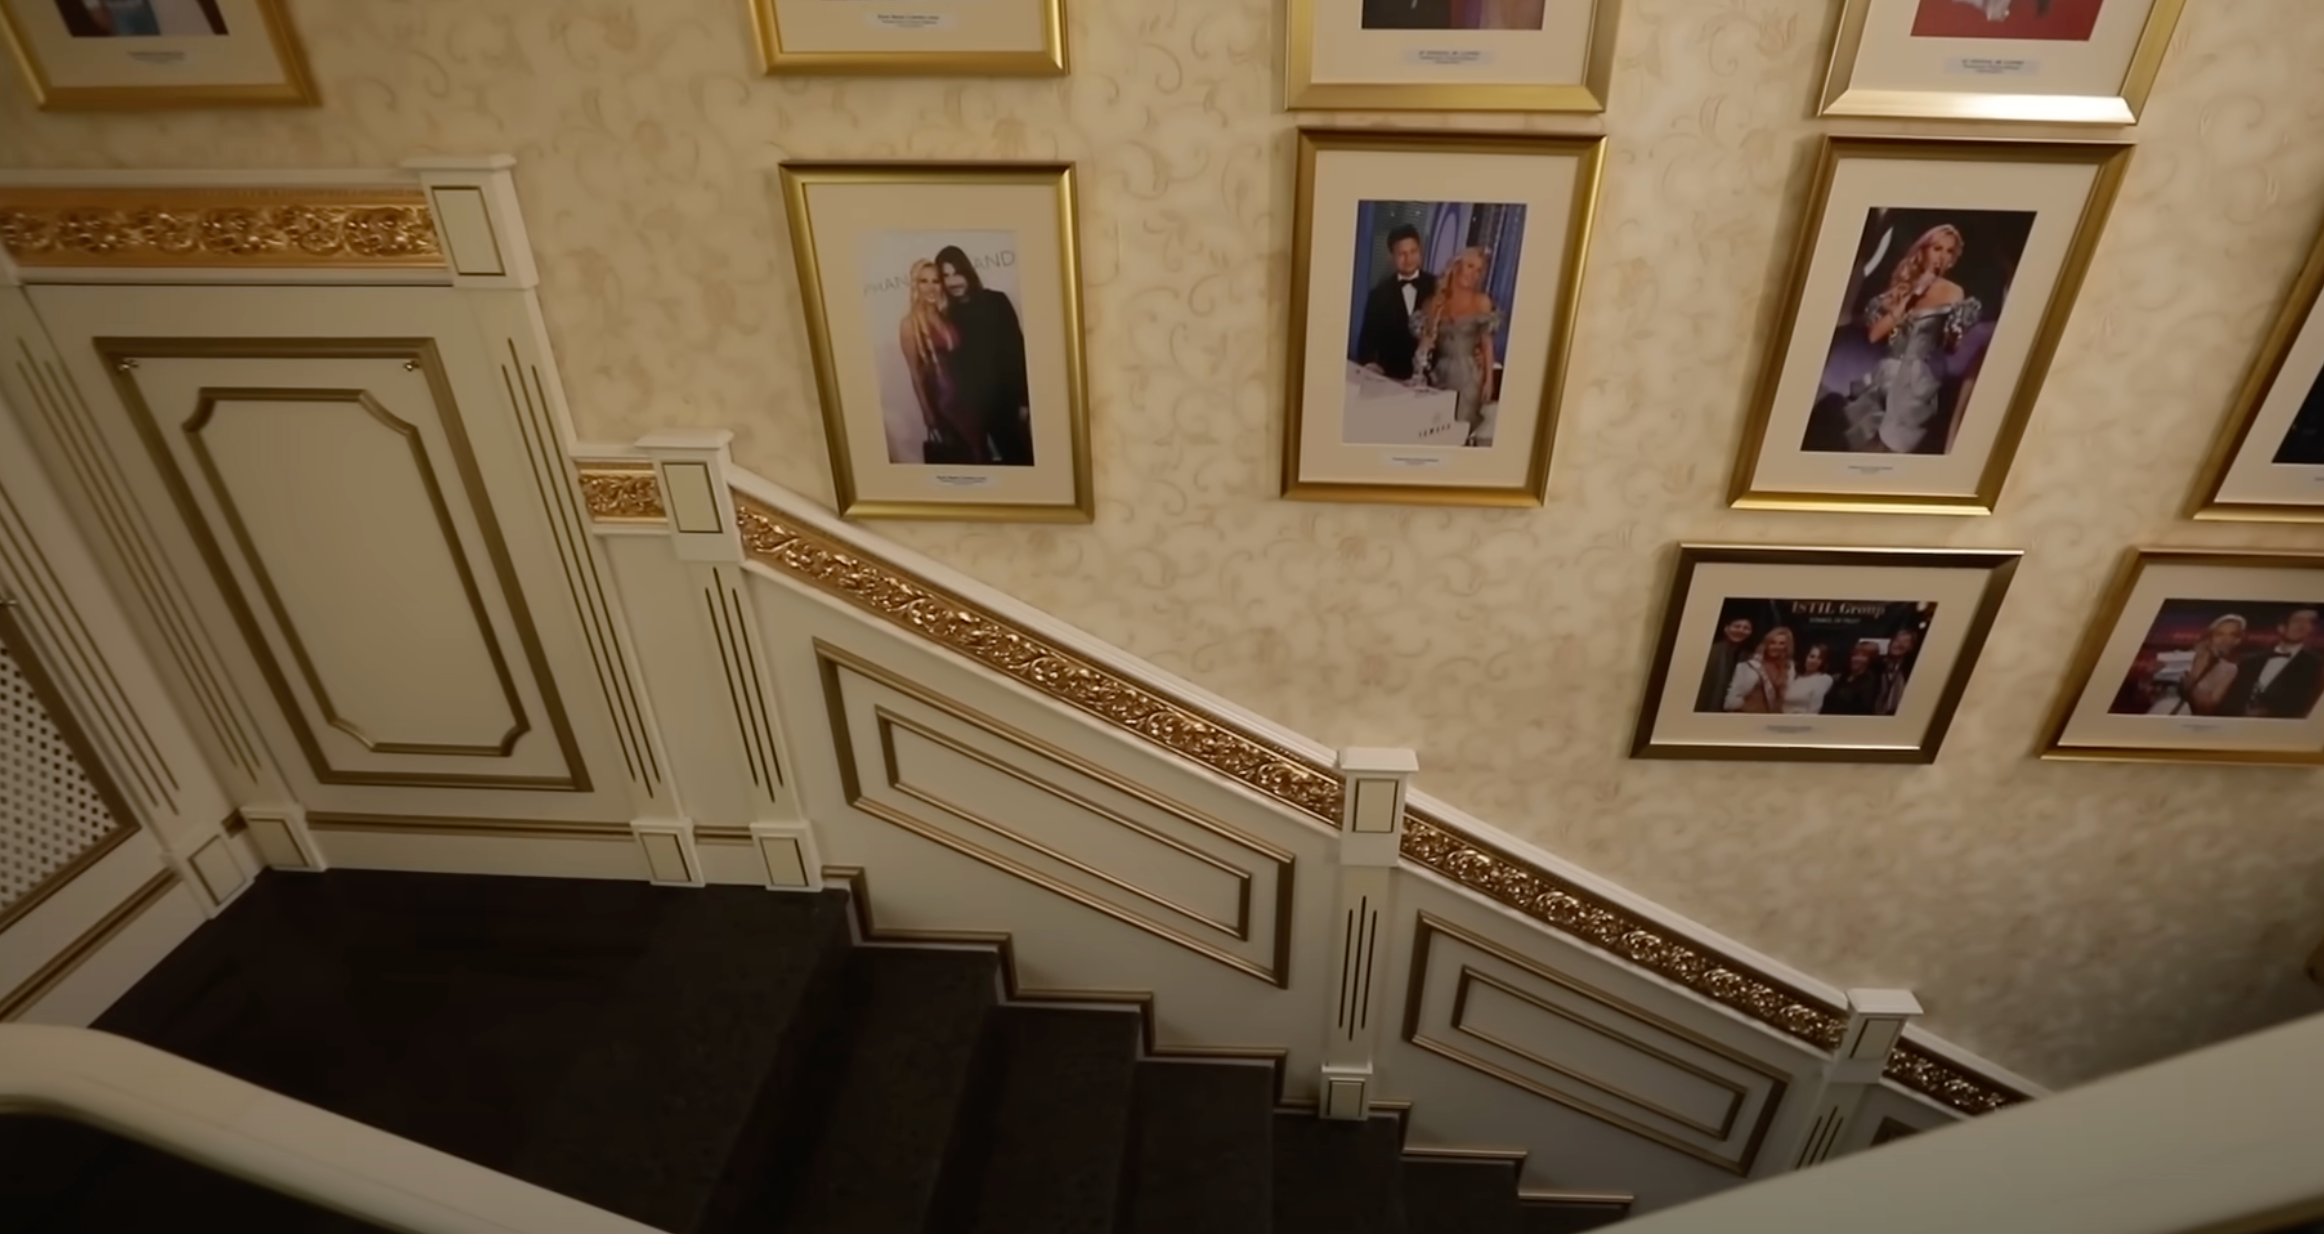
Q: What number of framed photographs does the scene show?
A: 10